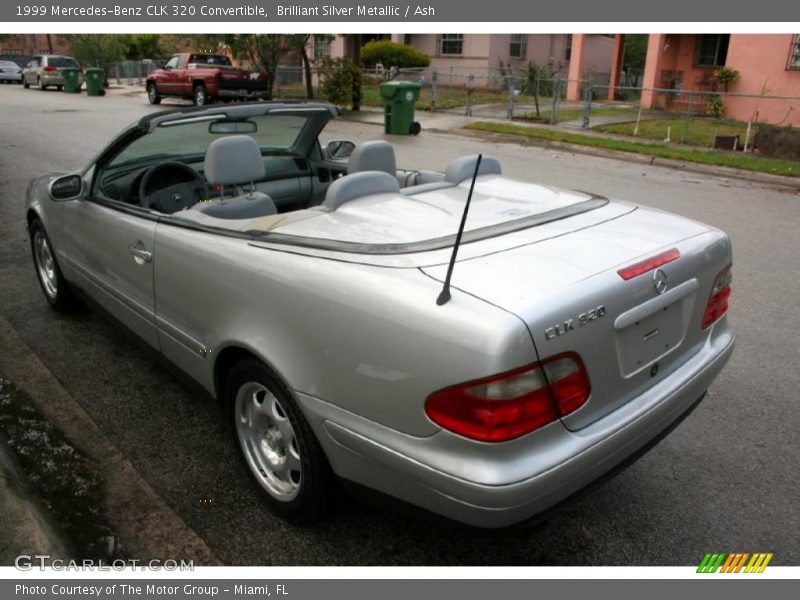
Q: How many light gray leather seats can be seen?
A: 4